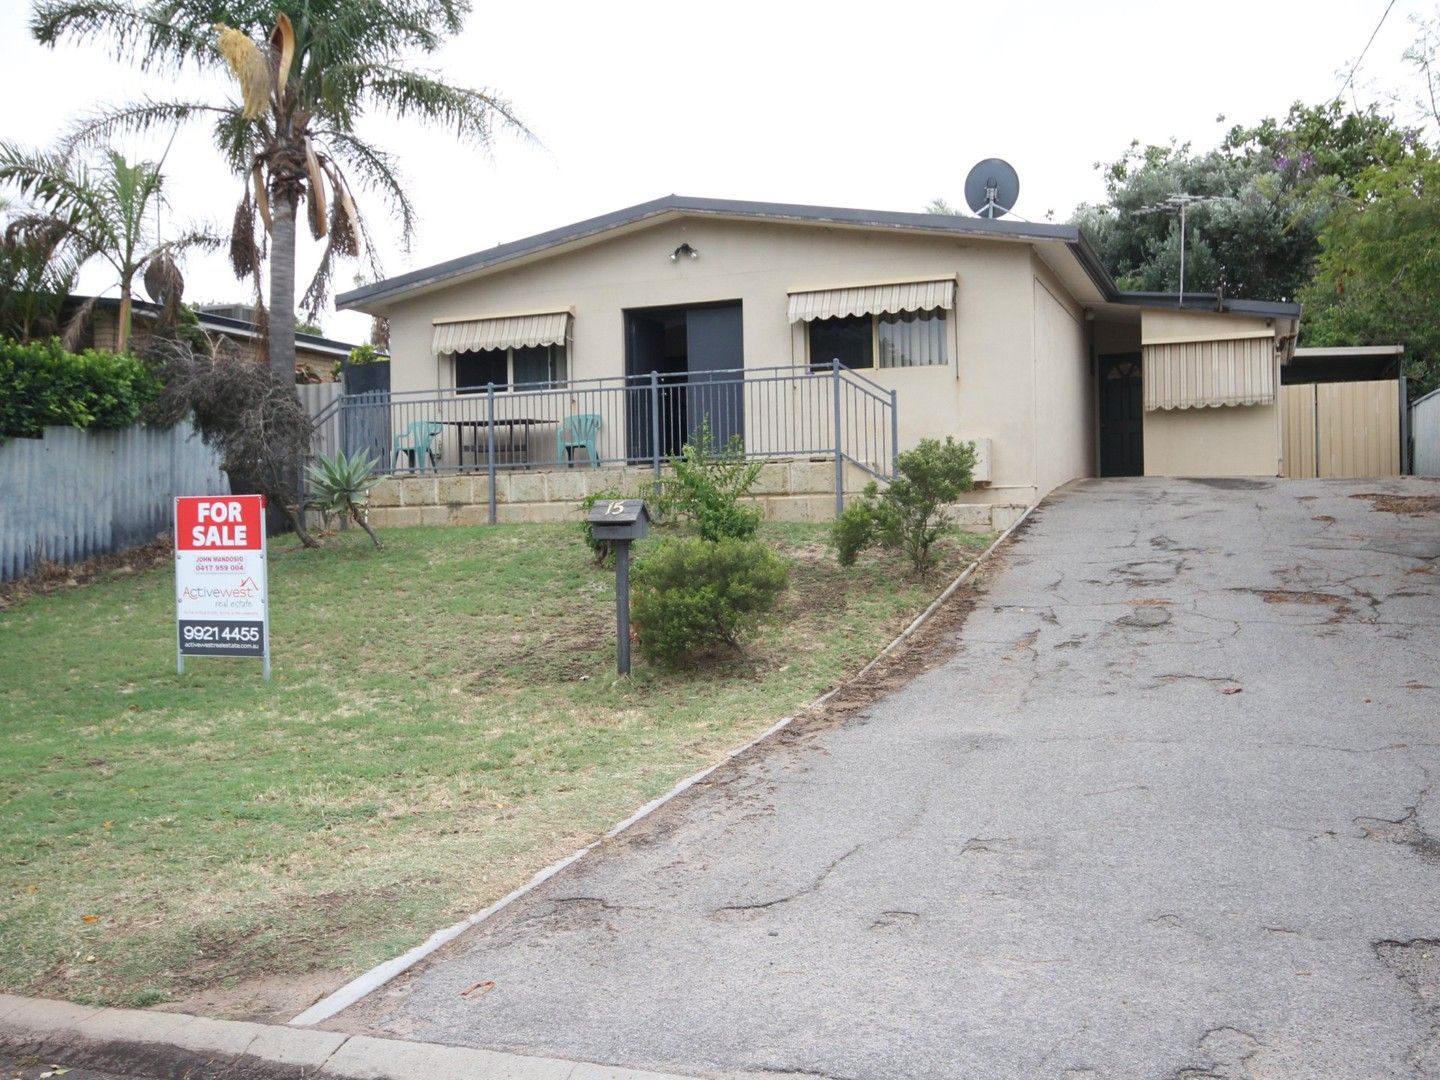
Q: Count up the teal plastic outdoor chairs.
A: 2